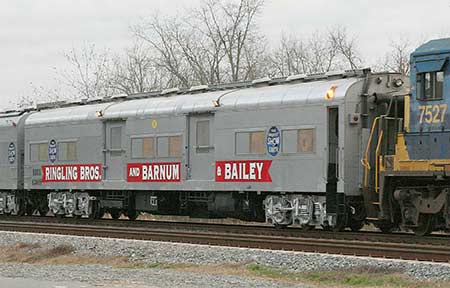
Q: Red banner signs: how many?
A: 3